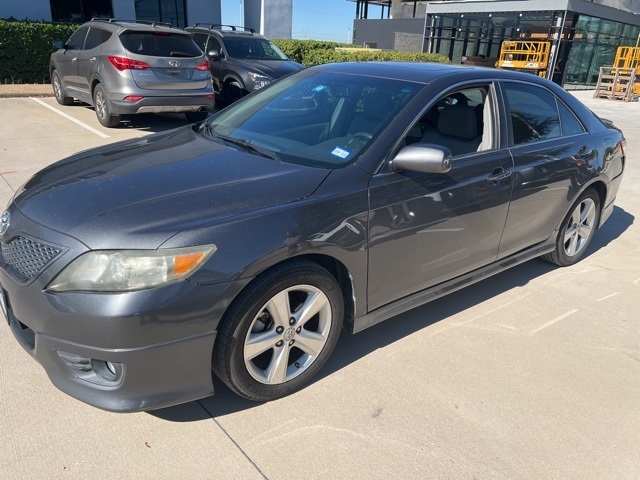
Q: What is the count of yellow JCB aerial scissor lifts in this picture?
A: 2